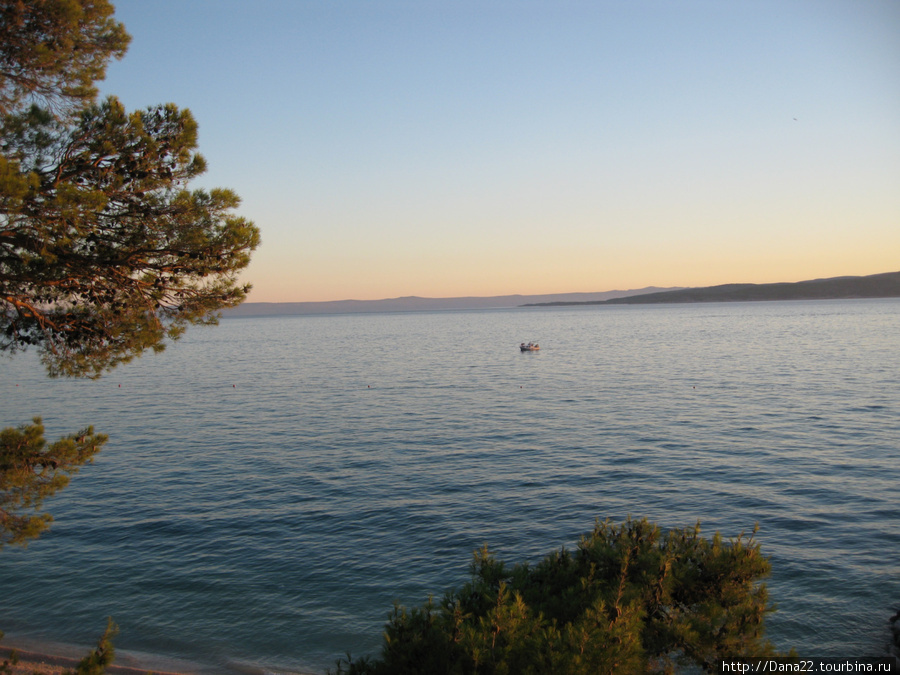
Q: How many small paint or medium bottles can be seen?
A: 0